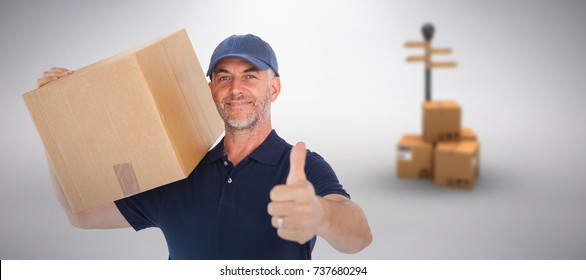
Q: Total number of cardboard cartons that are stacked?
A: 4